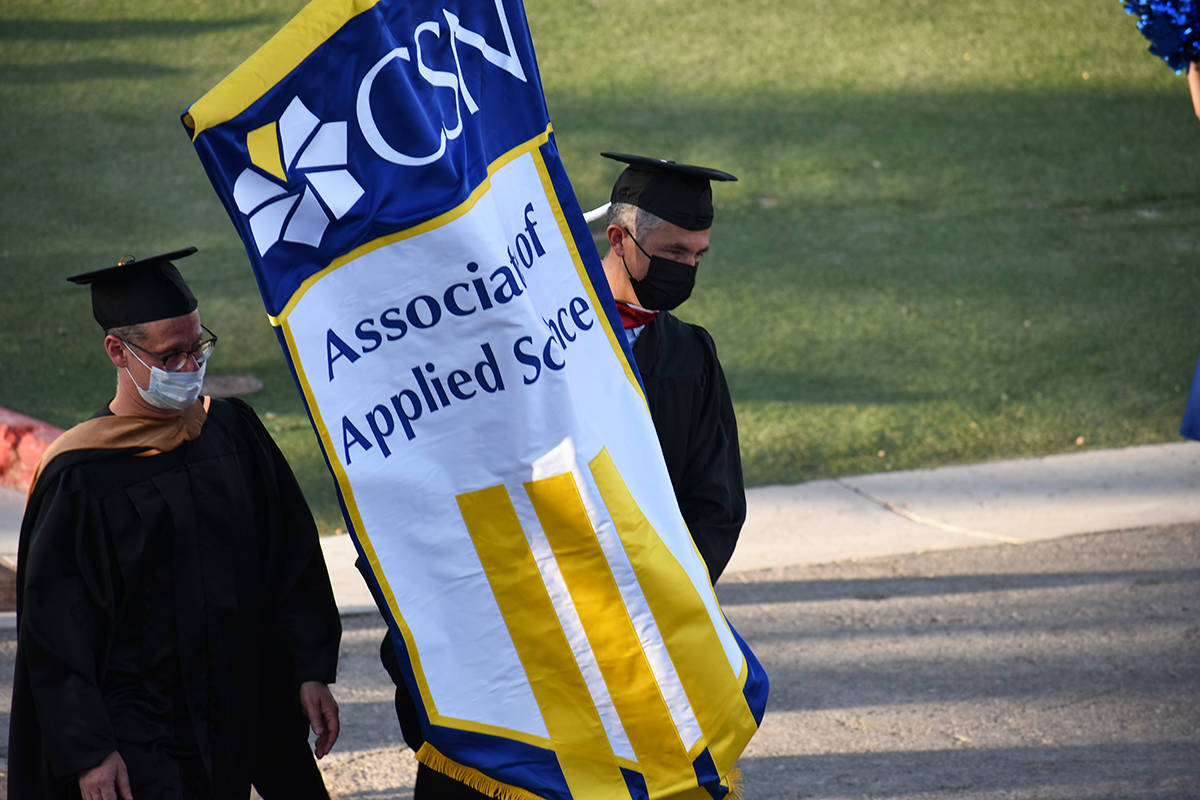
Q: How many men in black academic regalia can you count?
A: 2